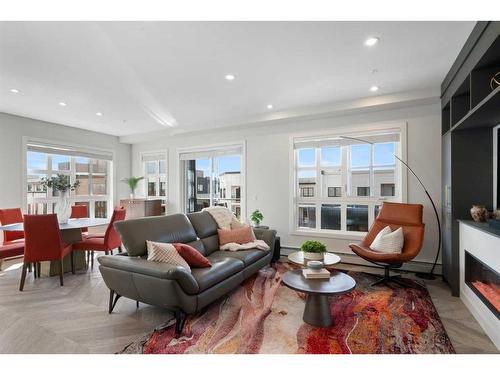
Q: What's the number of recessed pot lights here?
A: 7